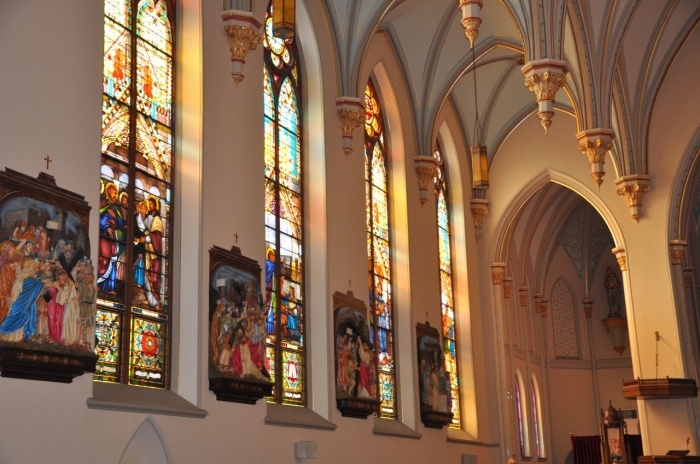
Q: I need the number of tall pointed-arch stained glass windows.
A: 4